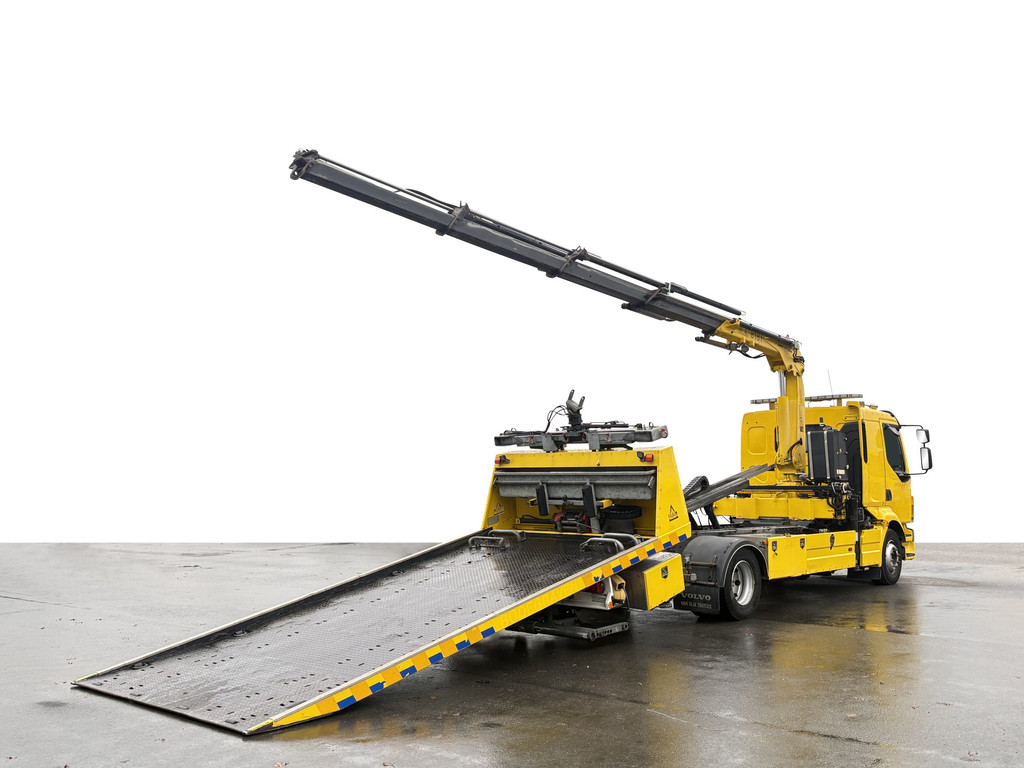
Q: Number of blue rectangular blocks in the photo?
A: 12